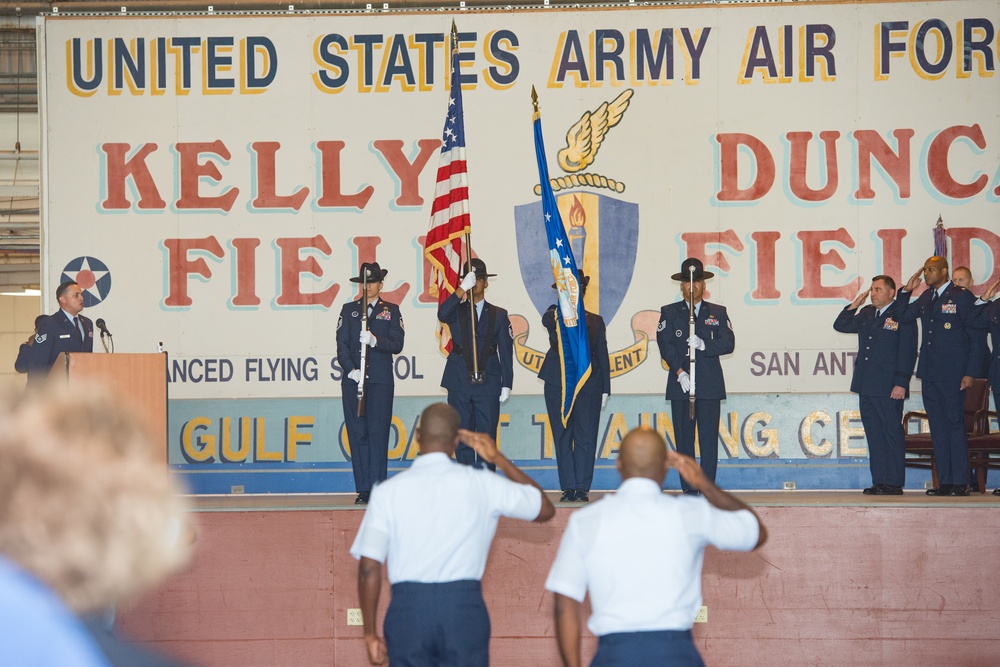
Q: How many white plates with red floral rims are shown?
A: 0